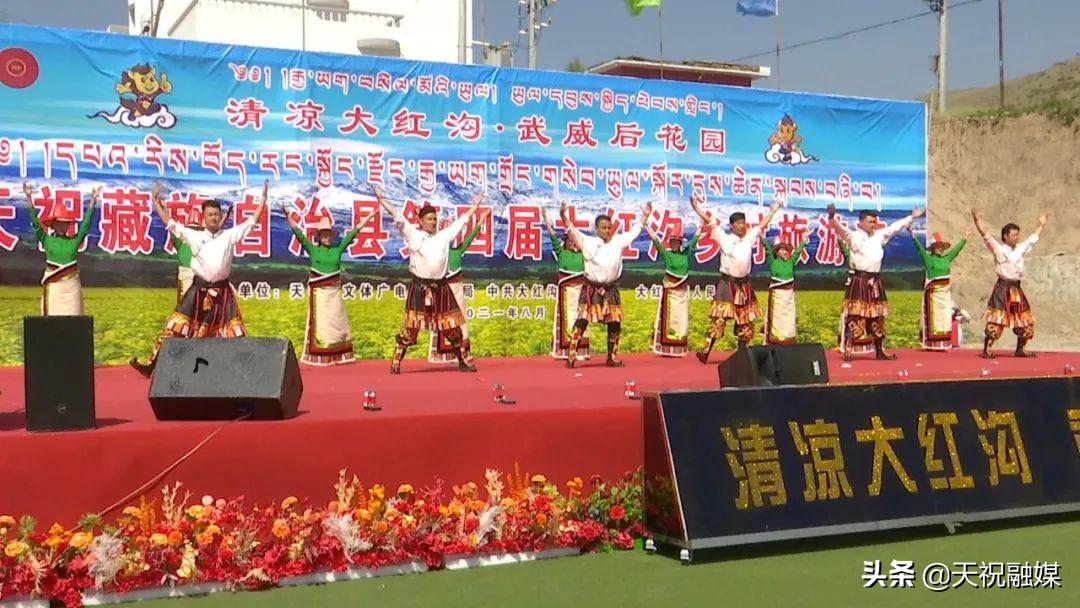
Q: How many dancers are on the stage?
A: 15